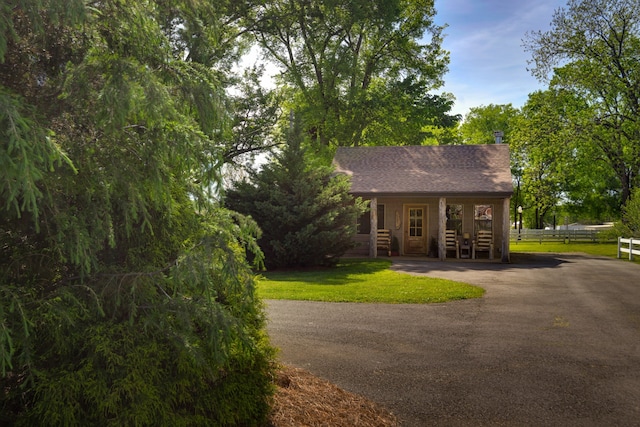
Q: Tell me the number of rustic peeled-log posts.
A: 3